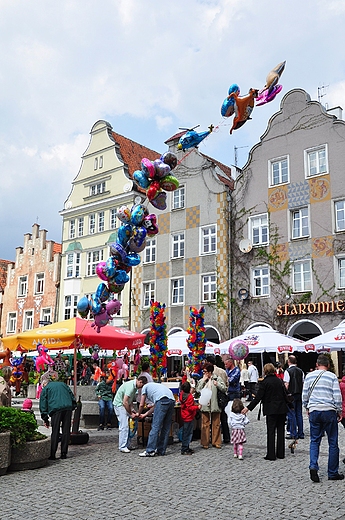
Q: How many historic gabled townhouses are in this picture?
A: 4